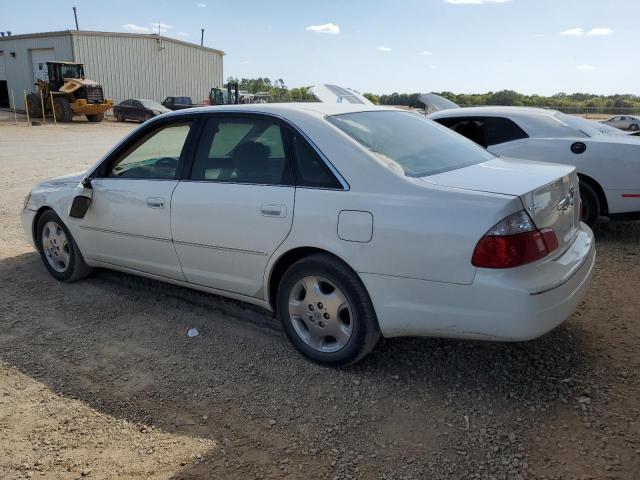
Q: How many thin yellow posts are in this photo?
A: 4